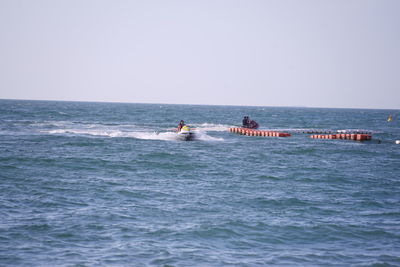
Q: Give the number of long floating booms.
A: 2